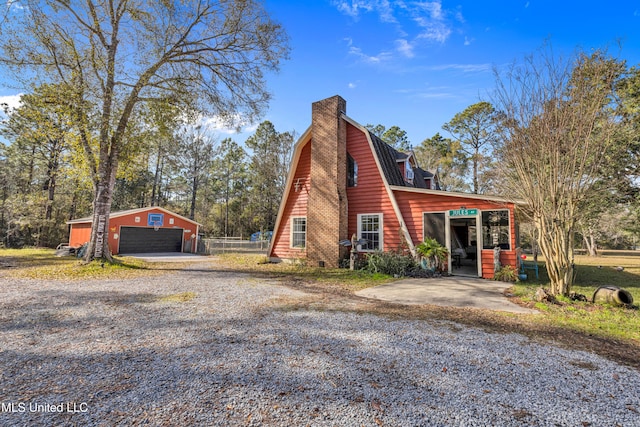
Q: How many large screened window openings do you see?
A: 2